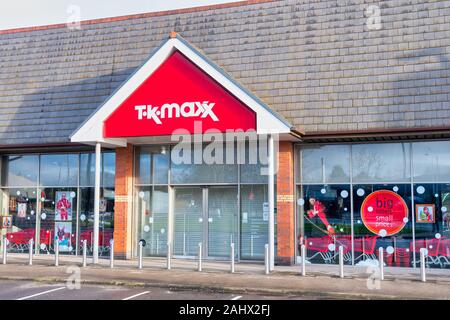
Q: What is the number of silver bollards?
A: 14